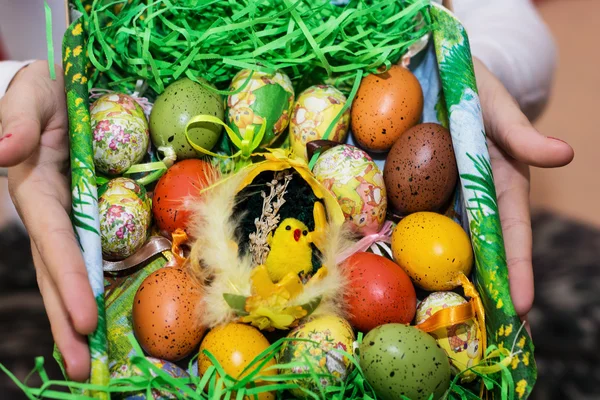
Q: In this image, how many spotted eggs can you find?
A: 9